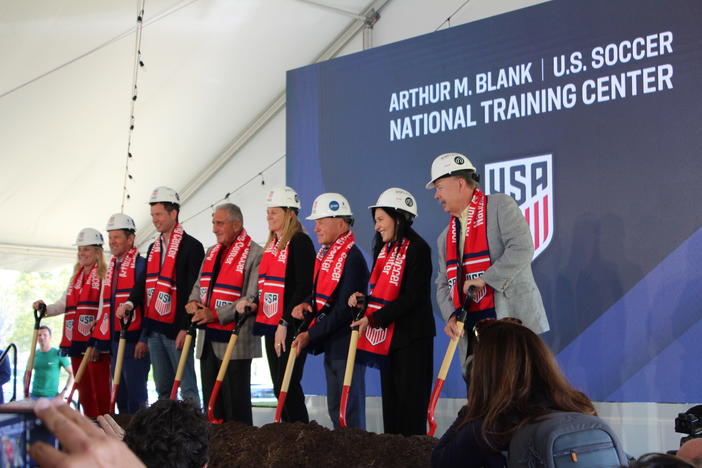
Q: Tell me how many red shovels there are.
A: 8